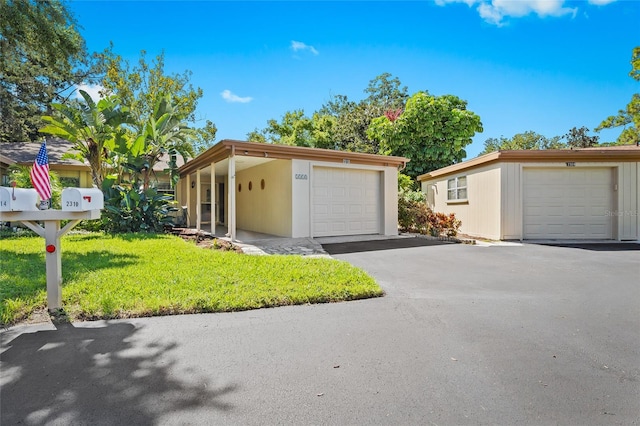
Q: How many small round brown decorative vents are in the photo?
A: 3